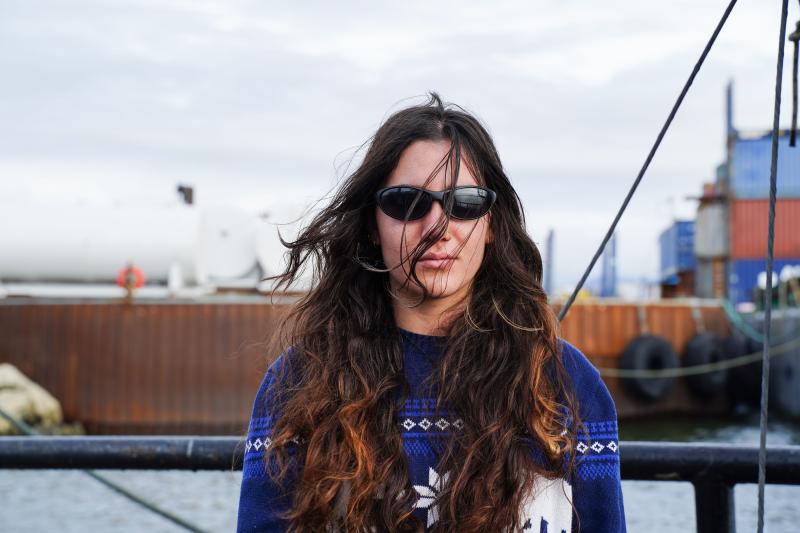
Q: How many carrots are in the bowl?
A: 0